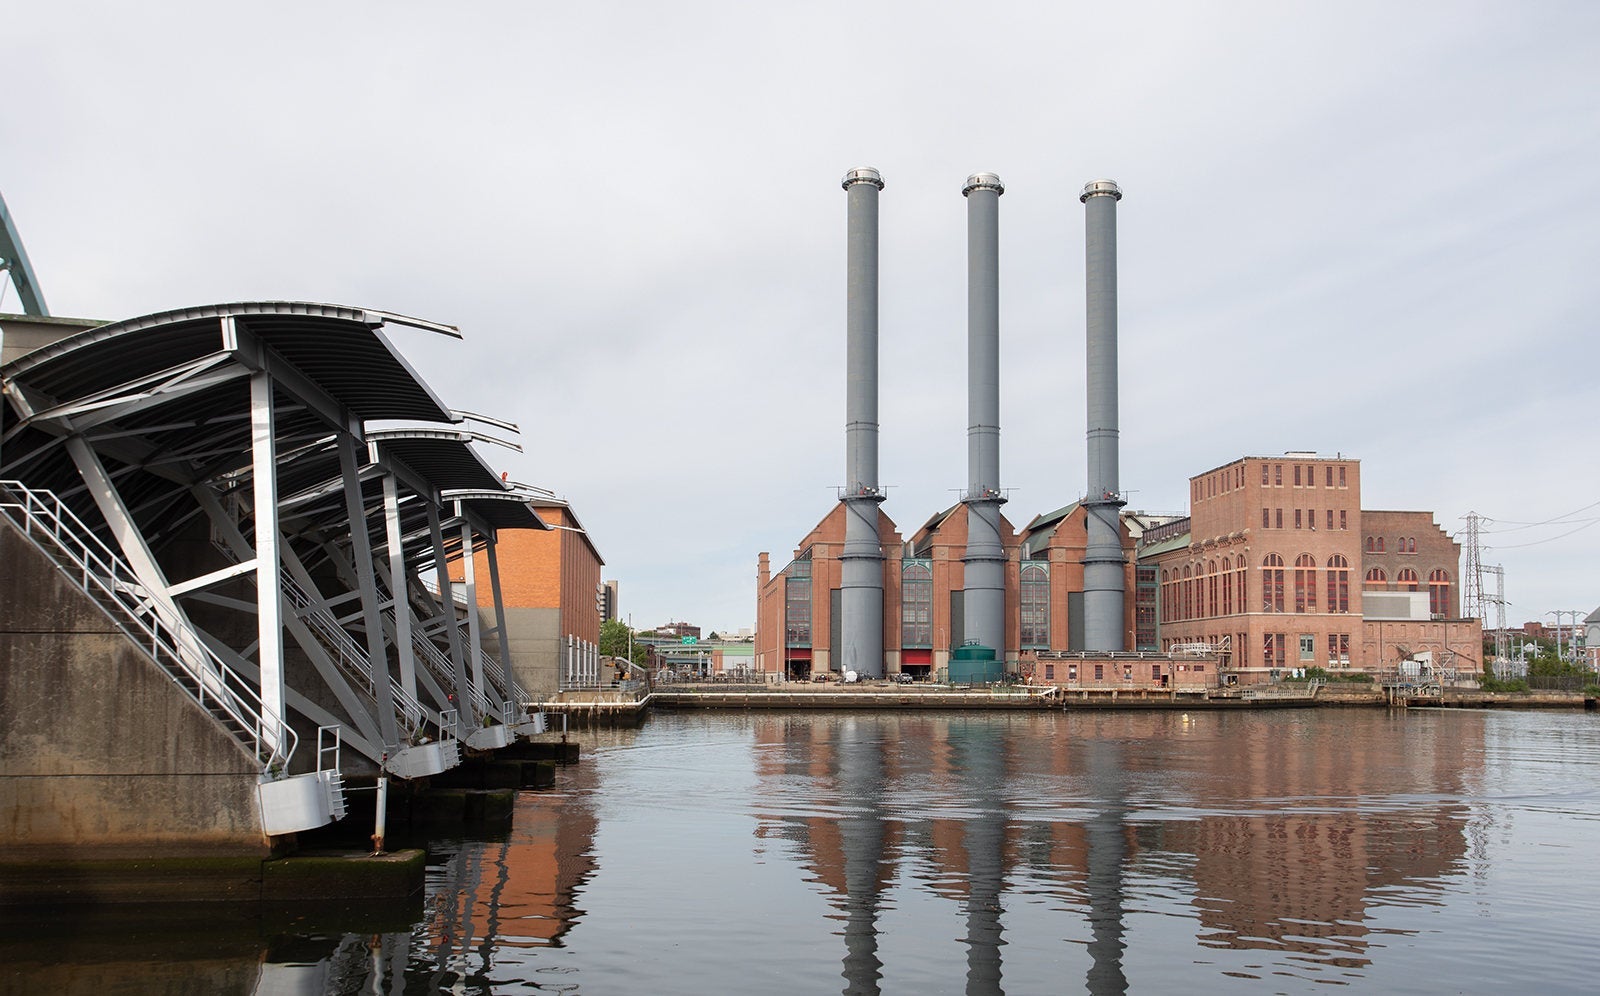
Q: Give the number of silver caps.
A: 3